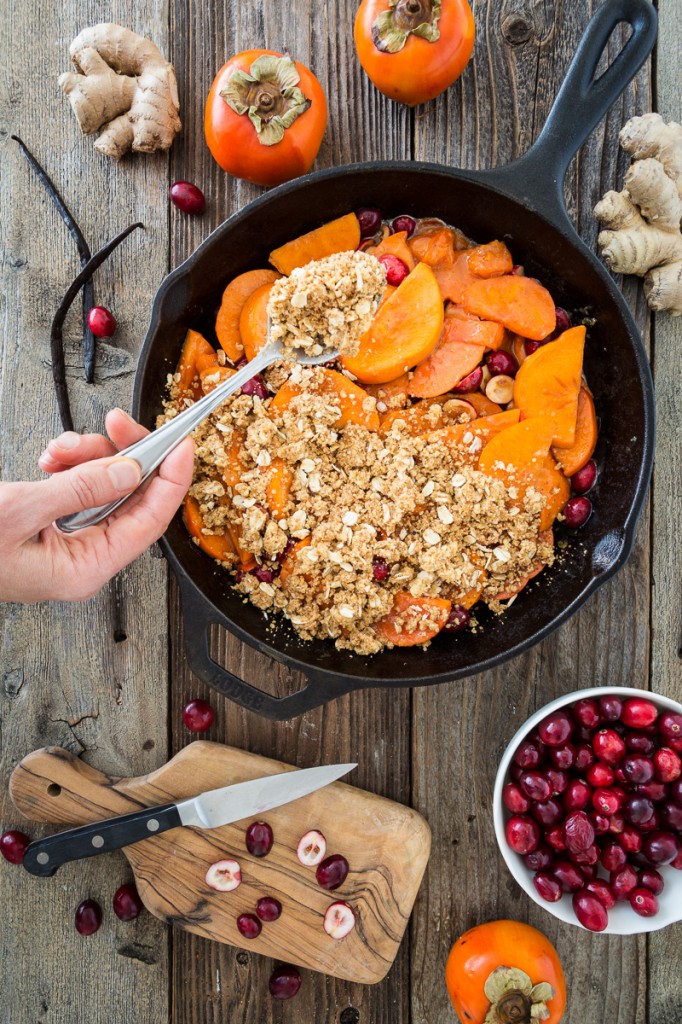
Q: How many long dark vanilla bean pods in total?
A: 2